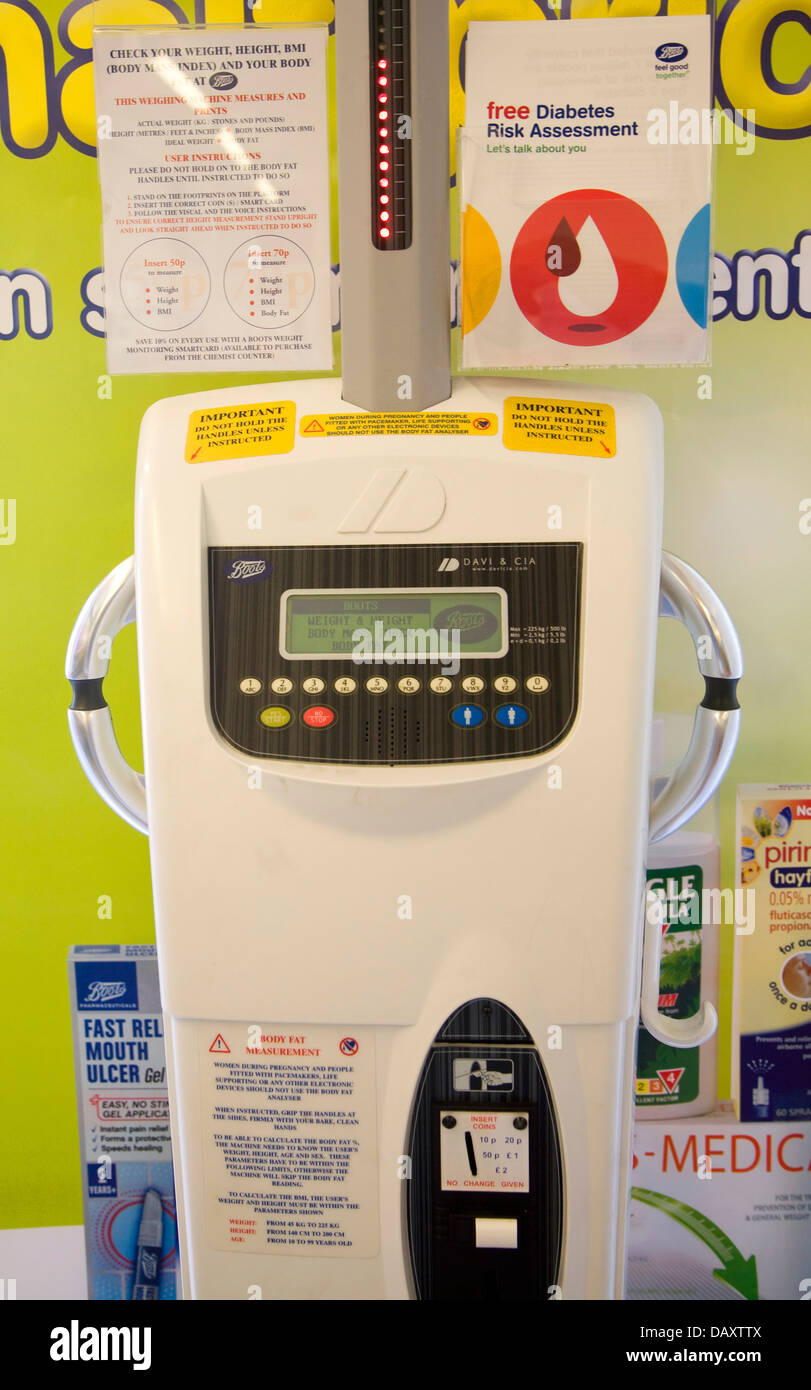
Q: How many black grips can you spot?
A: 2